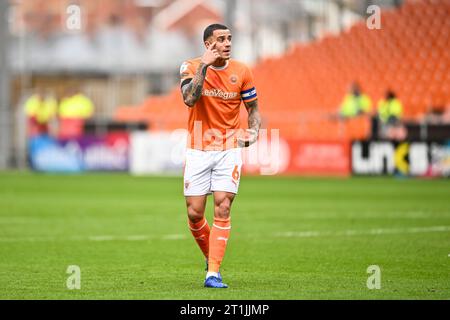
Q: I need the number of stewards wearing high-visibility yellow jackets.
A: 4